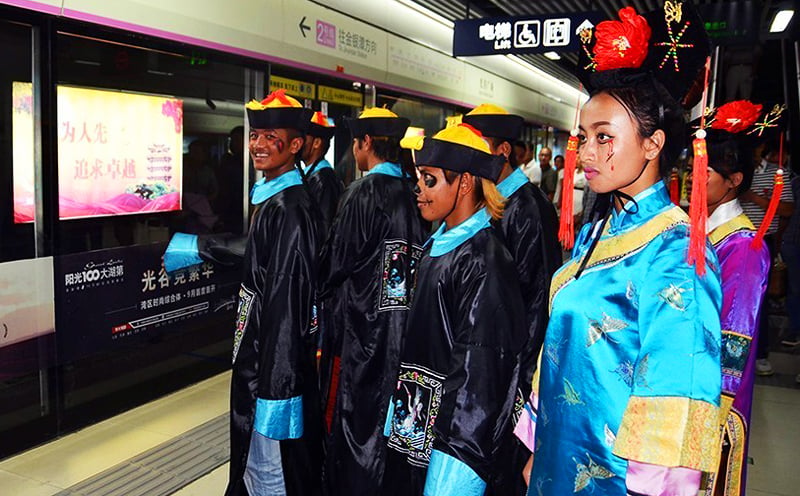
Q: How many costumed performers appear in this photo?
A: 7